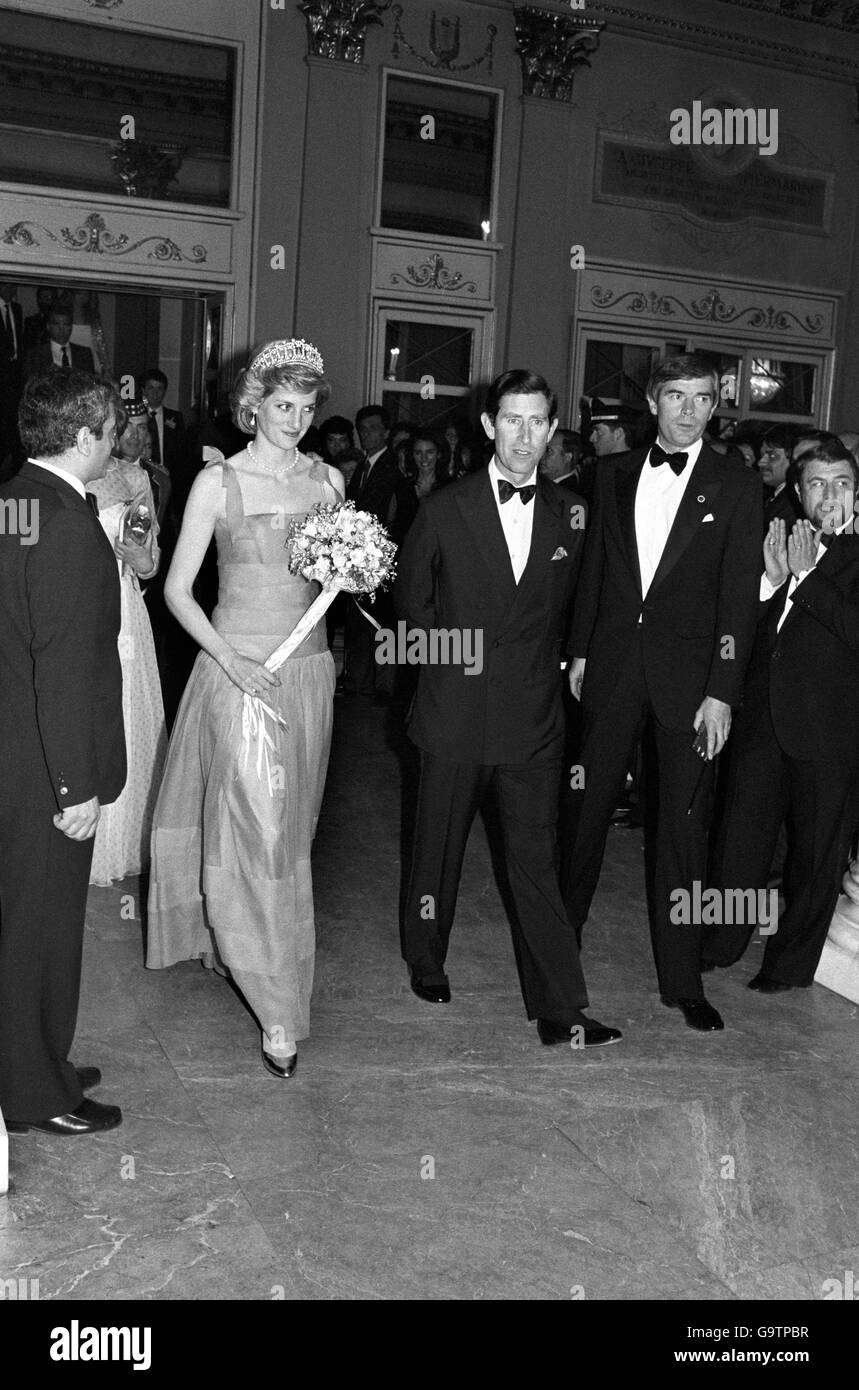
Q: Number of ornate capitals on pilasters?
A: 2